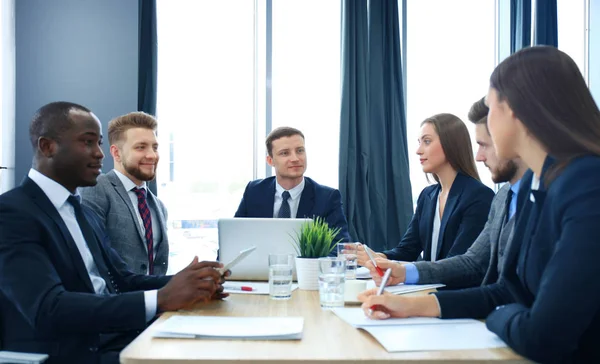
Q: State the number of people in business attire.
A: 6